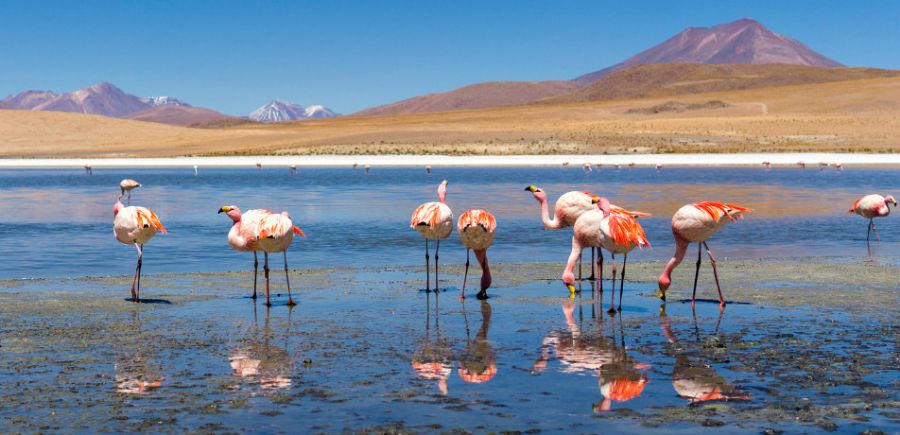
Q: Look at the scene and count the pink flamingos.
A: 11